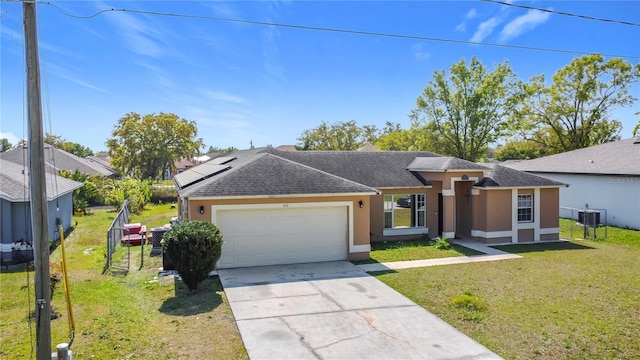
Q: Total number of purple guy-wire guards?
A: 0